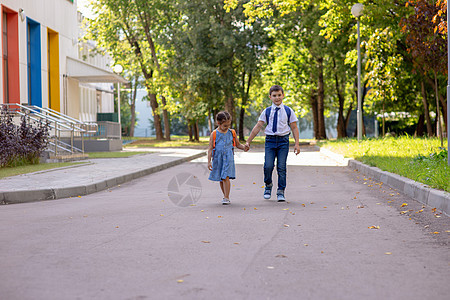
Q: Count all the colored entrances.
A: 3